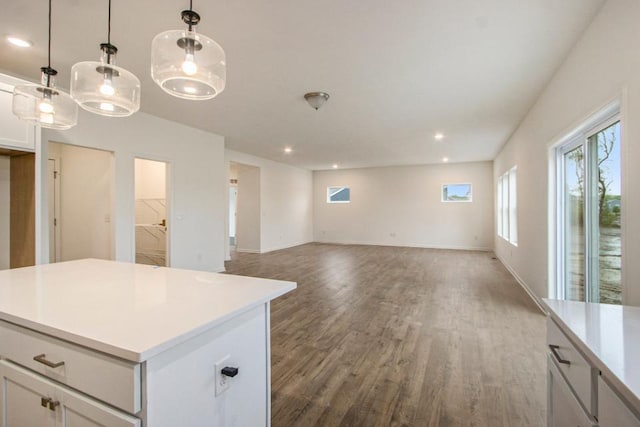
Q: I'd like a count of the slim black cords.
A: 3